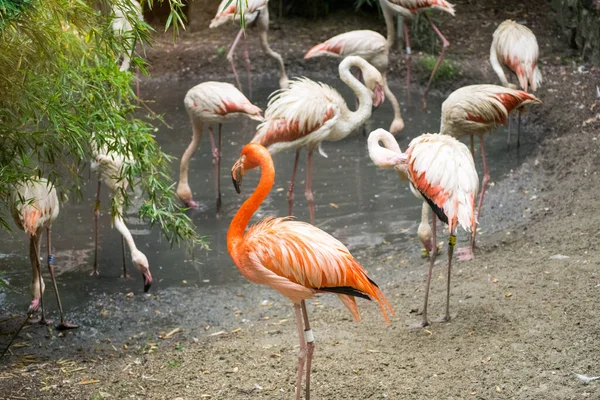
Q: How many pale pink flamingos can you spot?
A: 11